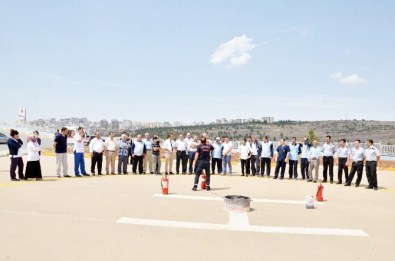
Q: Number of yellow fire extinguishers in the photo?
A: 0